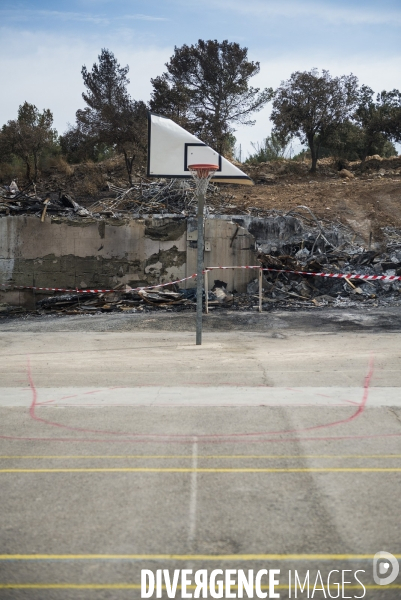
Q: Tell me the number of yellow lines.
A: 4